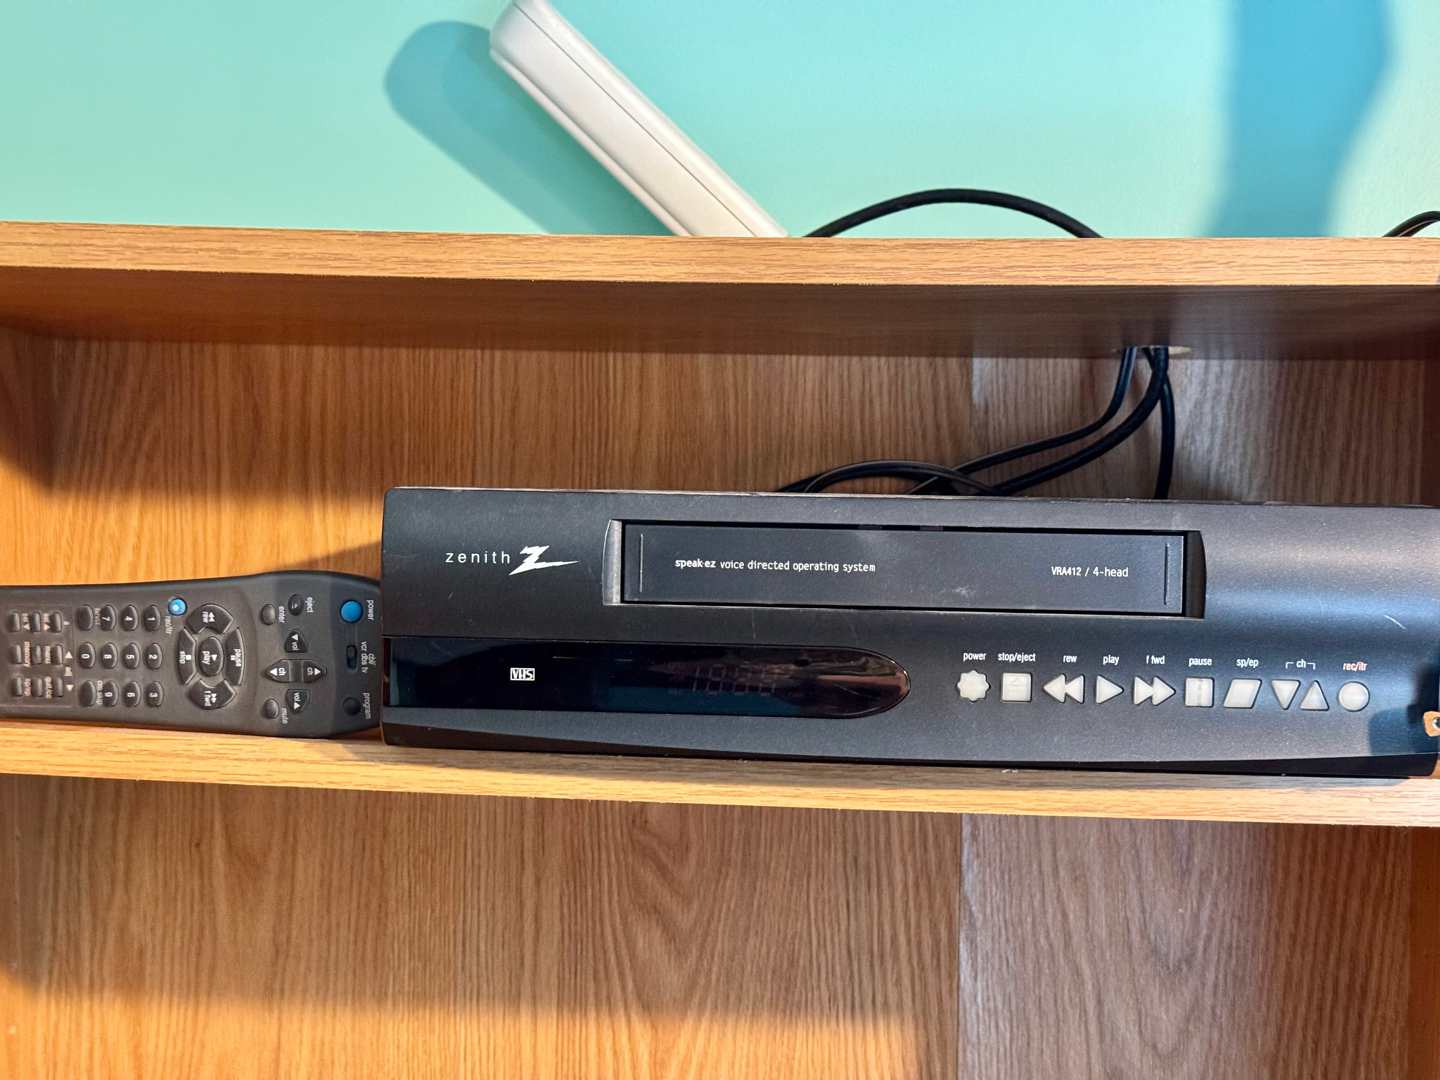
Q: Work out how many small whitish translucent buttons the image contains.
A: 10